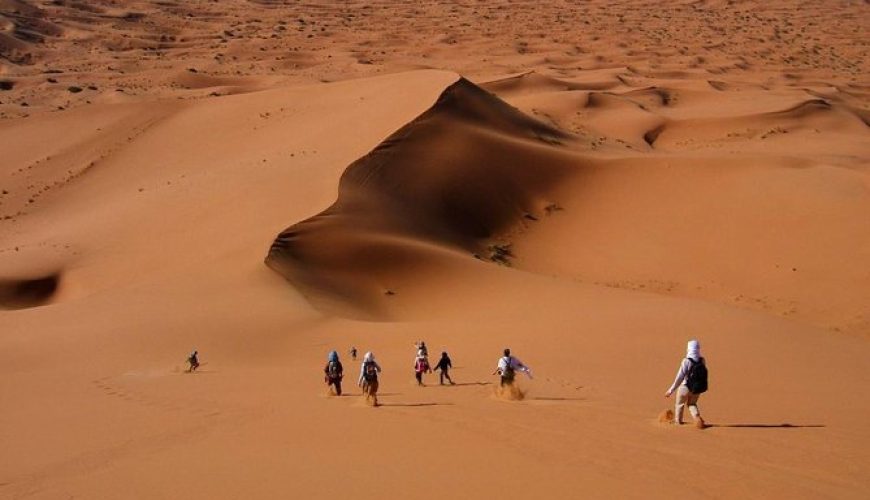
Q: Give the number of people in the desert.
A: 9